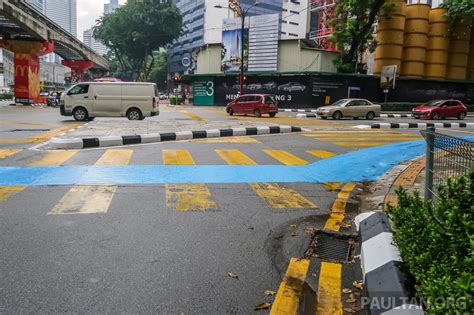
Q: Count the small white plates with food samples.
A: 0